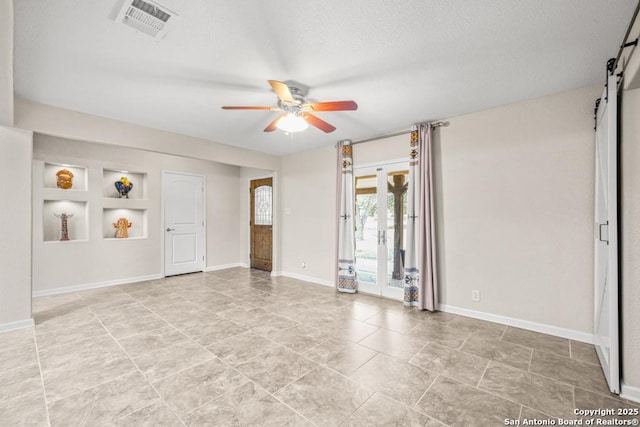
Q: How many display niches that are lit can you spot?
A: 4